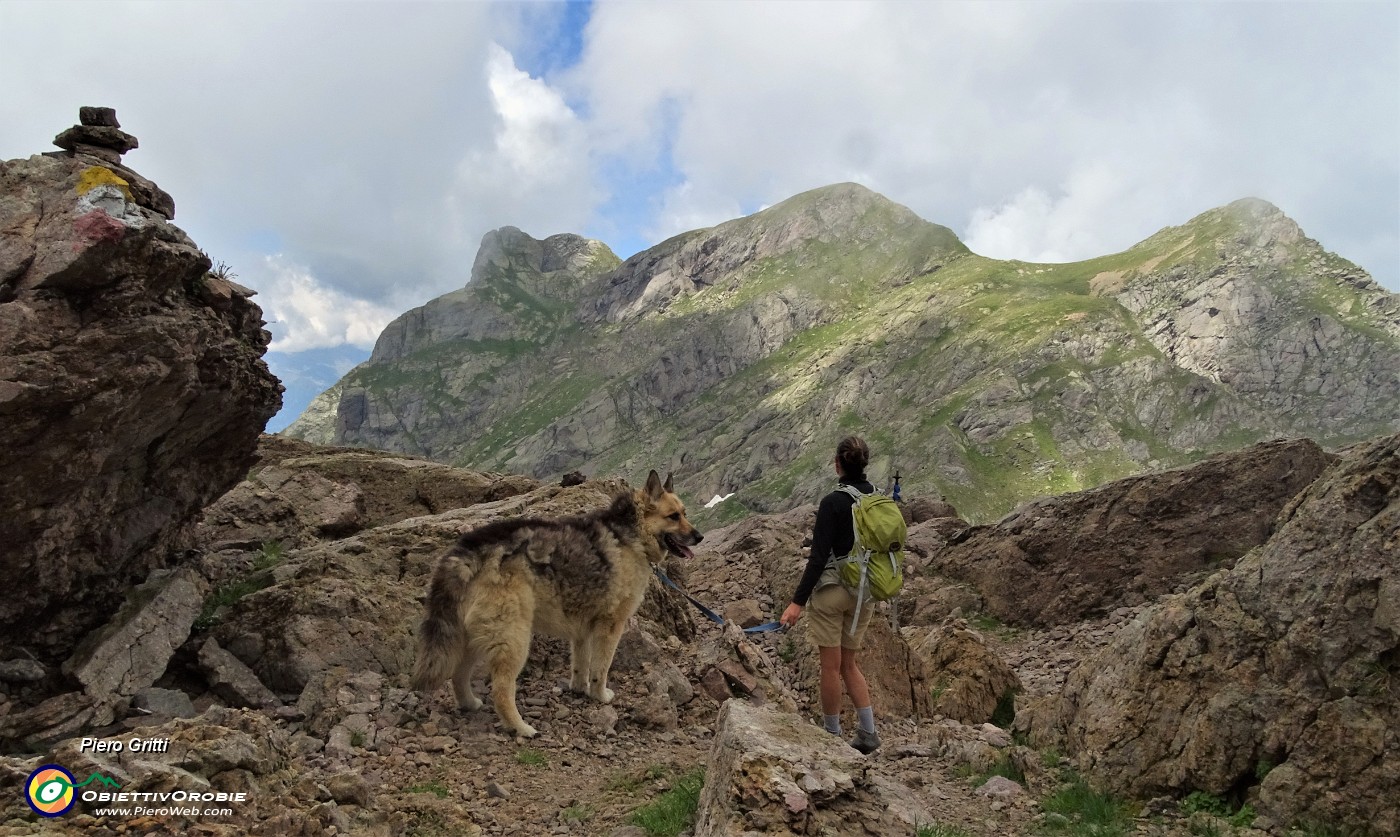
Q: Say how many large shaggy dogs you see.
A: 1